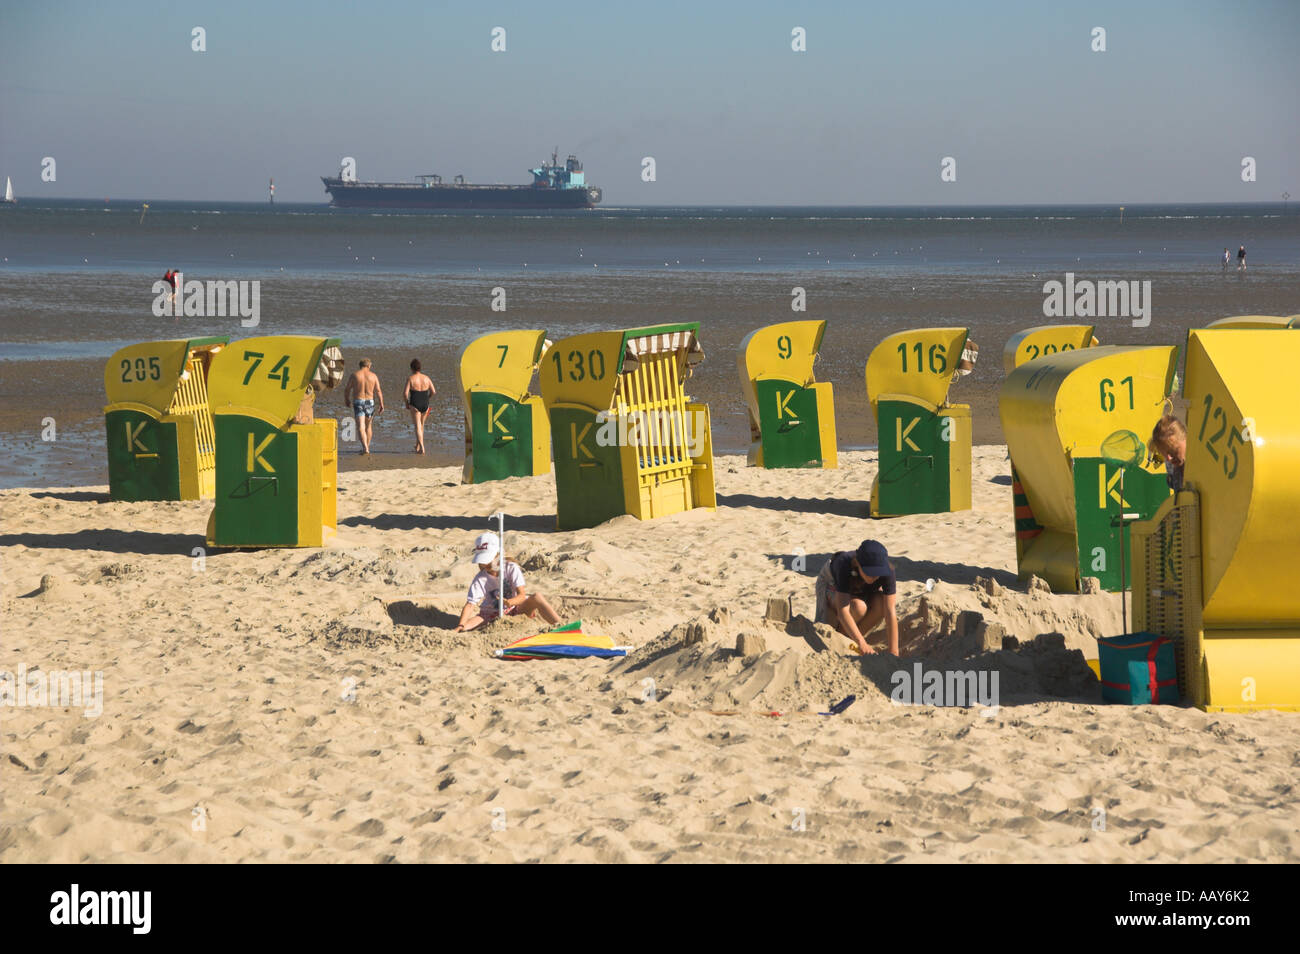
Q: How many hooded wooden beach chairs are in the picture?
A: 10